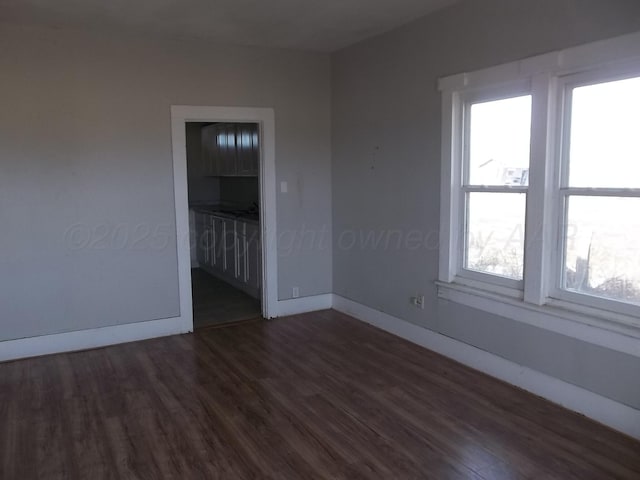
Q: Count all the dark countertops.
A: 1